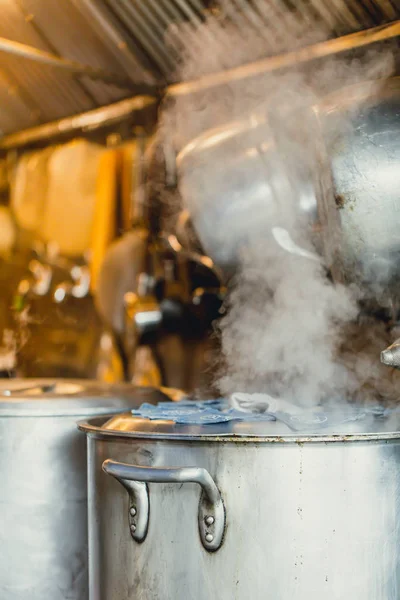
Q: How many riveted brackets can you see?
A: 2